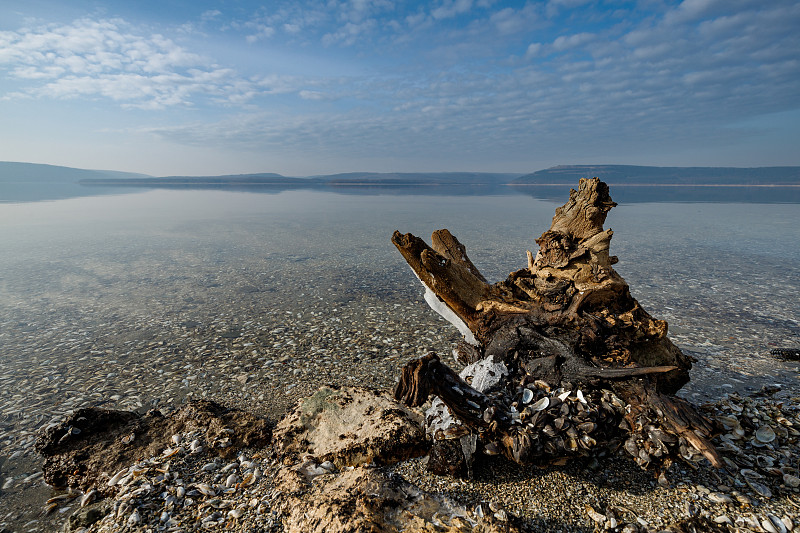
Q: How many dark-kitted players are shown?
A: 0